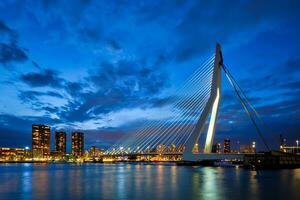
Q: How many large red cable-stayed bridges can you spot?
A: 0